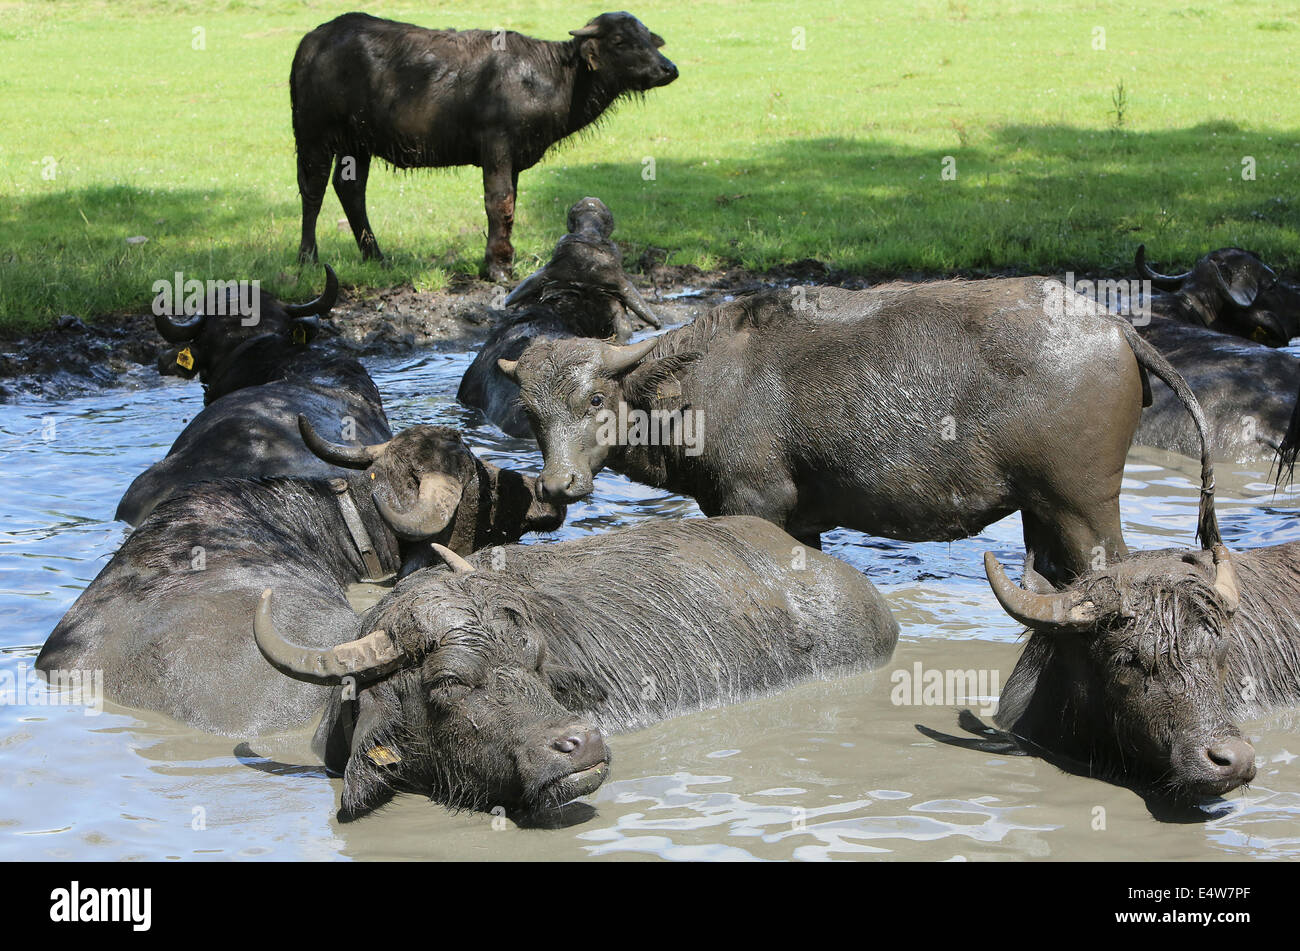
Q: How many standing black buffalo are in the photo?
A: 1